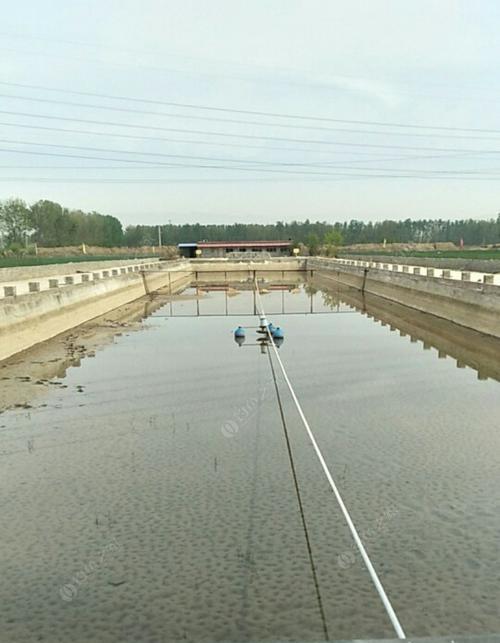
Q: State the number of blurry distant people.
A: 0